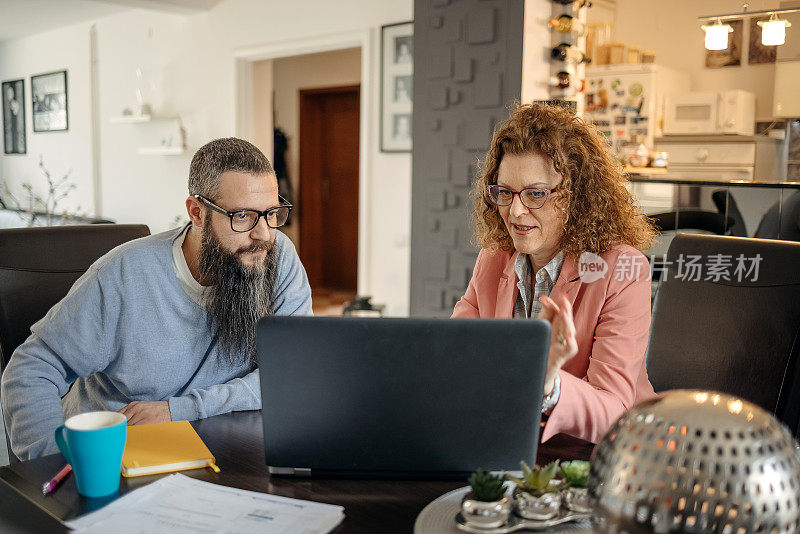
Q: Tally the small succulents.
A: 3